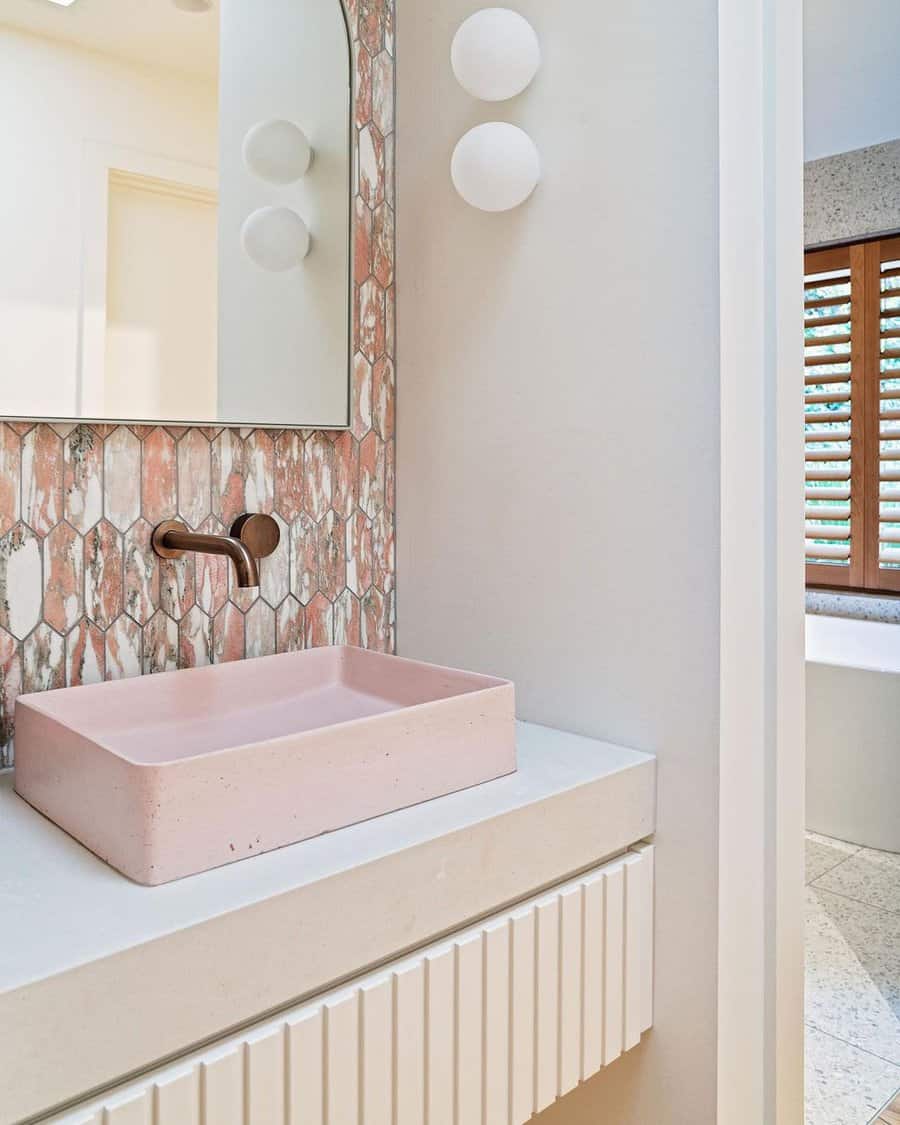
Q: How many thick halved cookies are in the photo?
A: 0